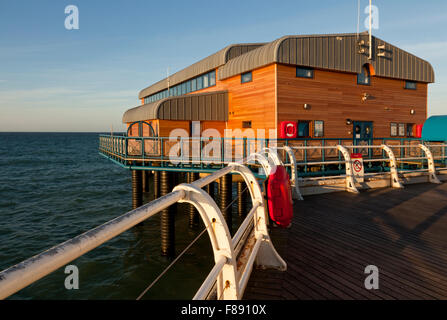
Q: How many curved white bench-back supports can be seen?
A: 8